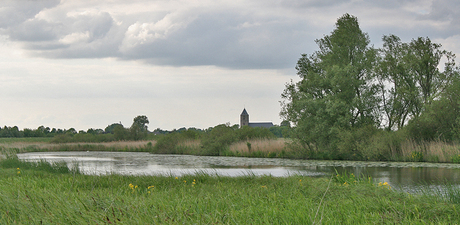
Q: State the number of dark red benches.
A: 0